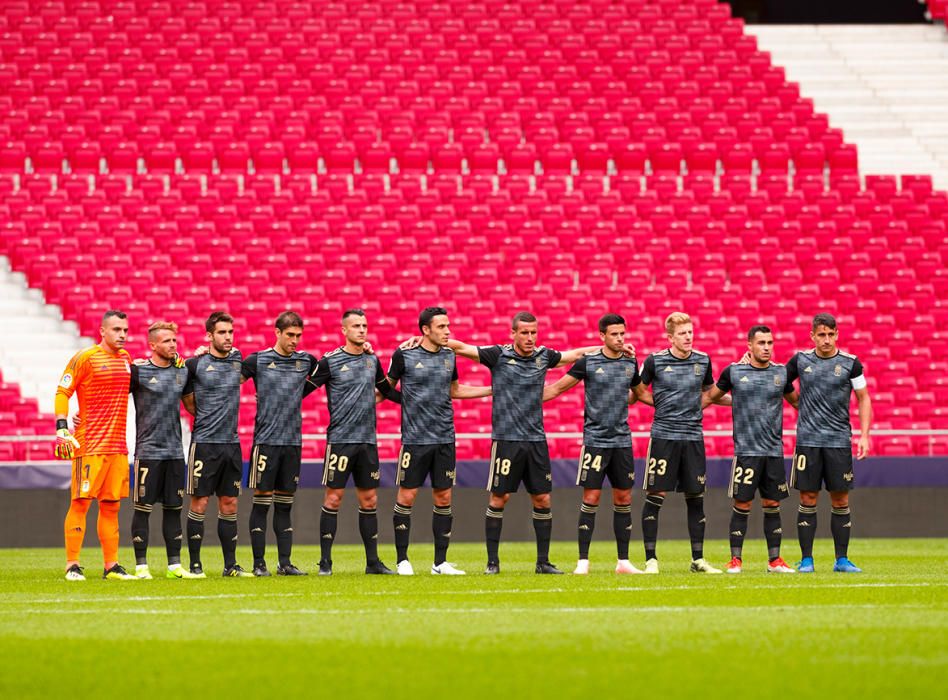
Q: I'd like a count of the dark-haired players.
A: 9